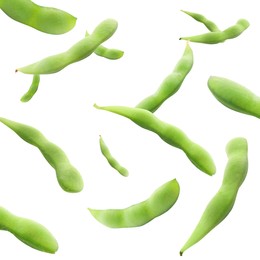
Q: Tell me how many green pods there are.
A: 14